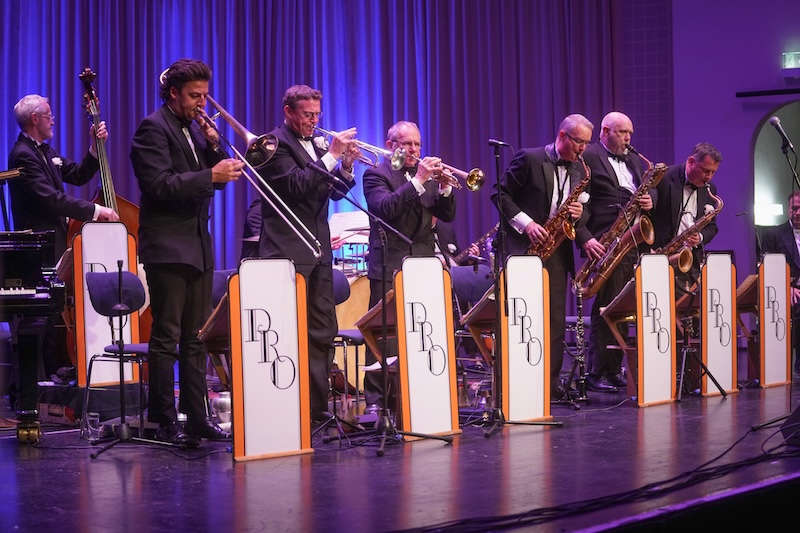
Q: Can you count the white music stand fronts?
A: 7